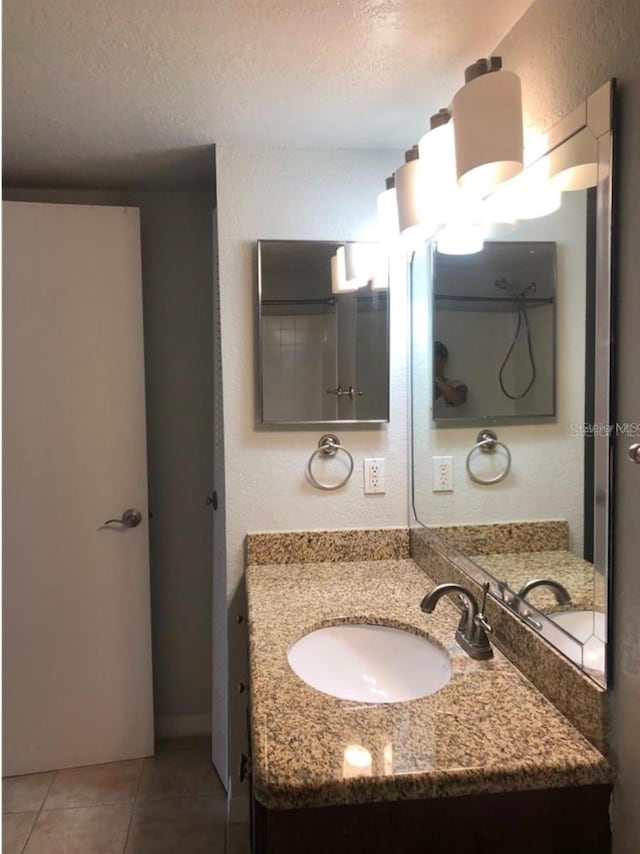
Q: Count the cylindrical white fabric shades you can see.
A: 4